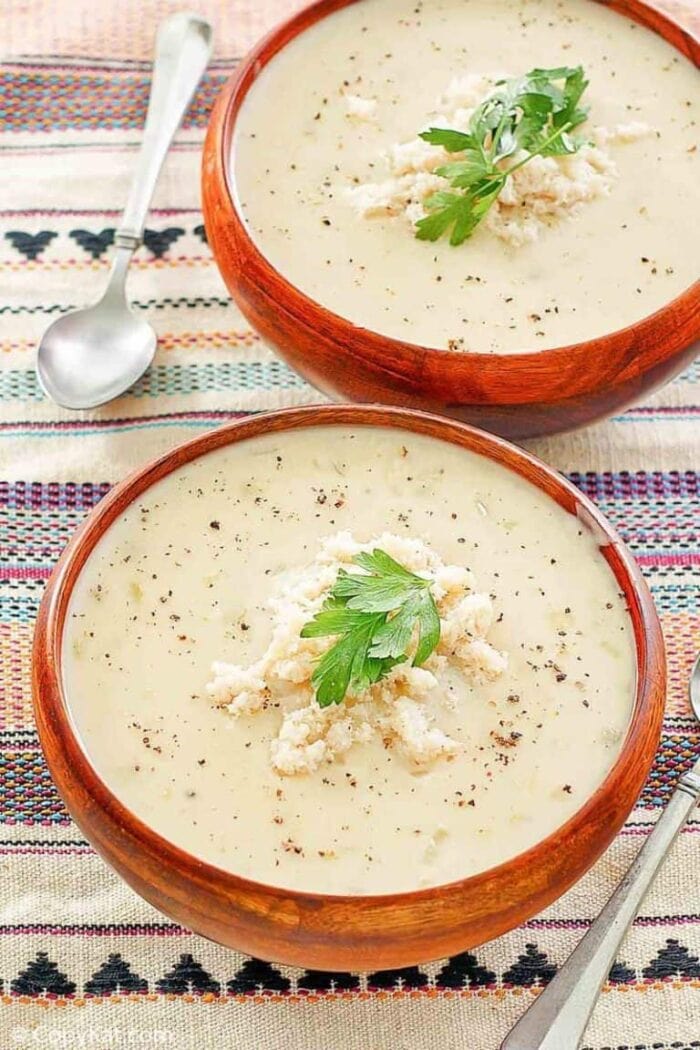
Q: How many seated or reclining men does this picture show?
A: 0